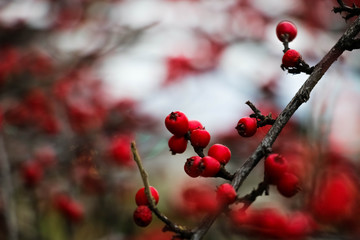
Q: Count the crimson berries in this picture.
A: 15